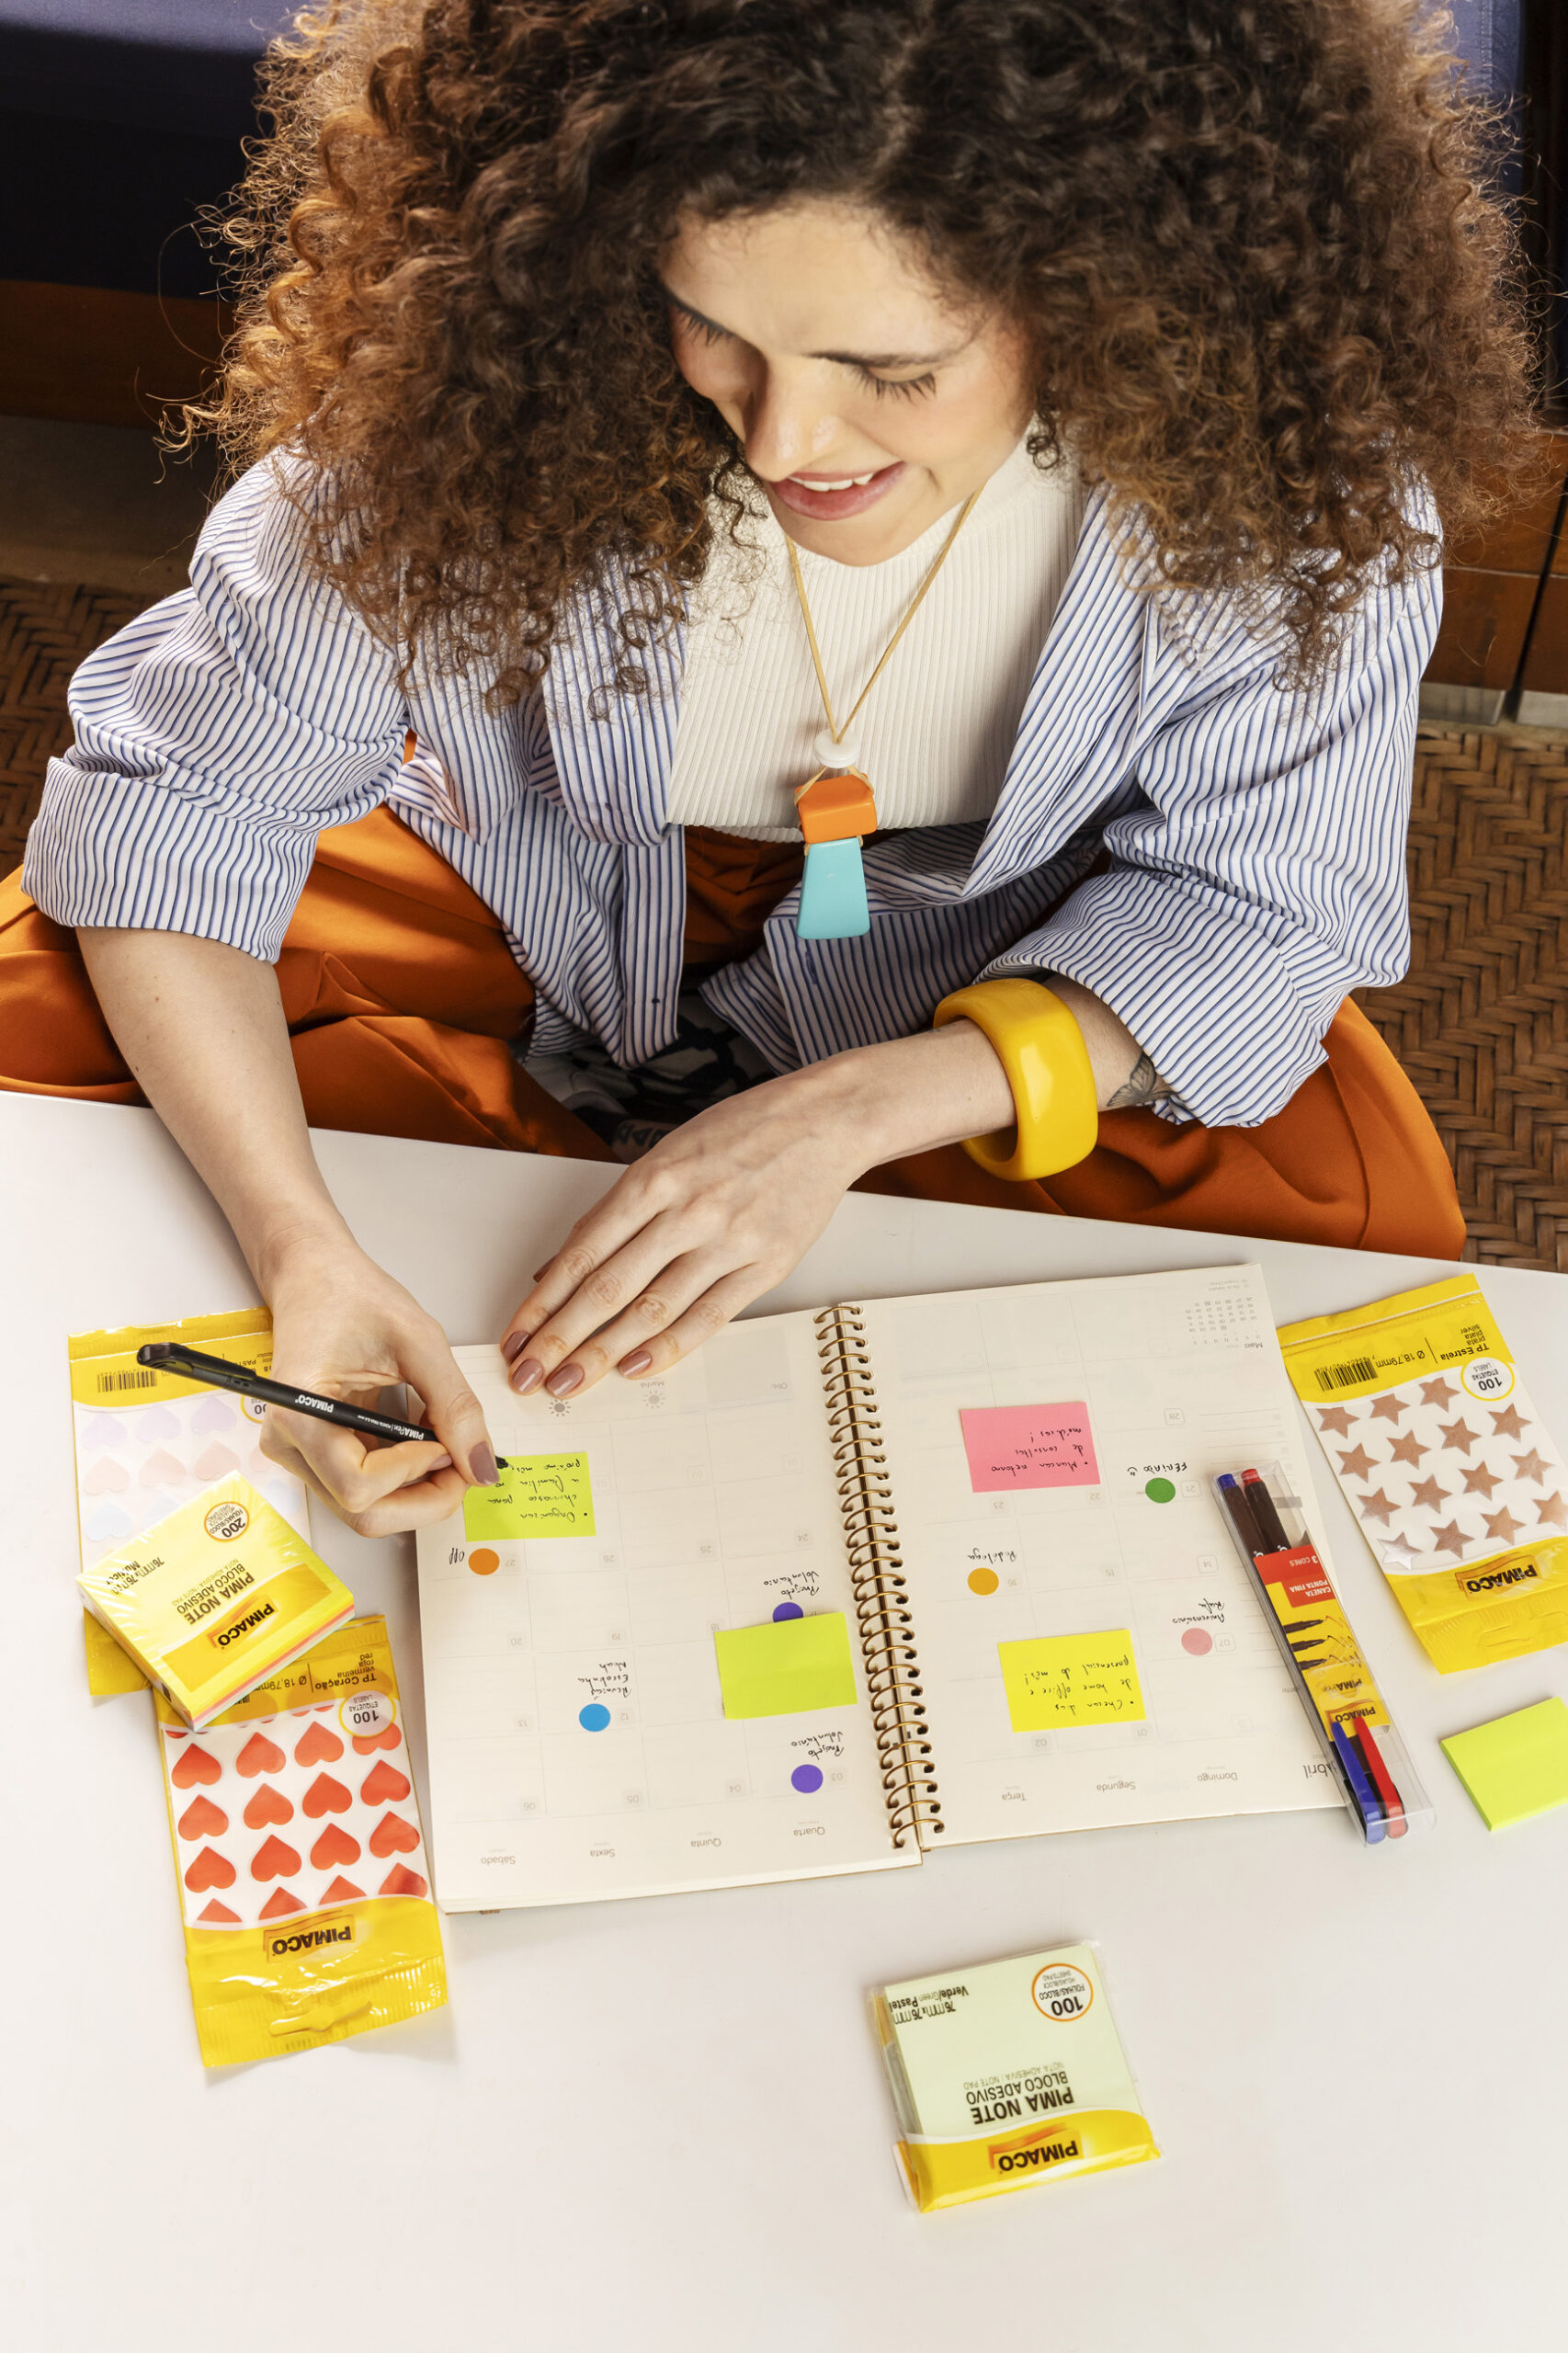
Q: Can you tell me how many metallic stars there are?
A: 15